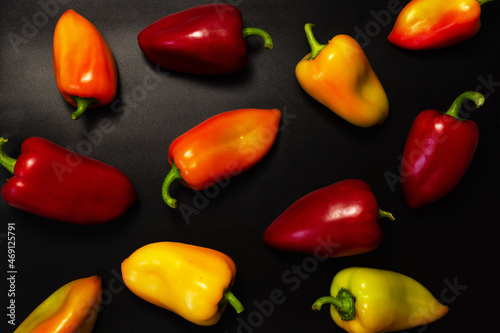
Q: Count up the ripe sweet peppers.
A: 11